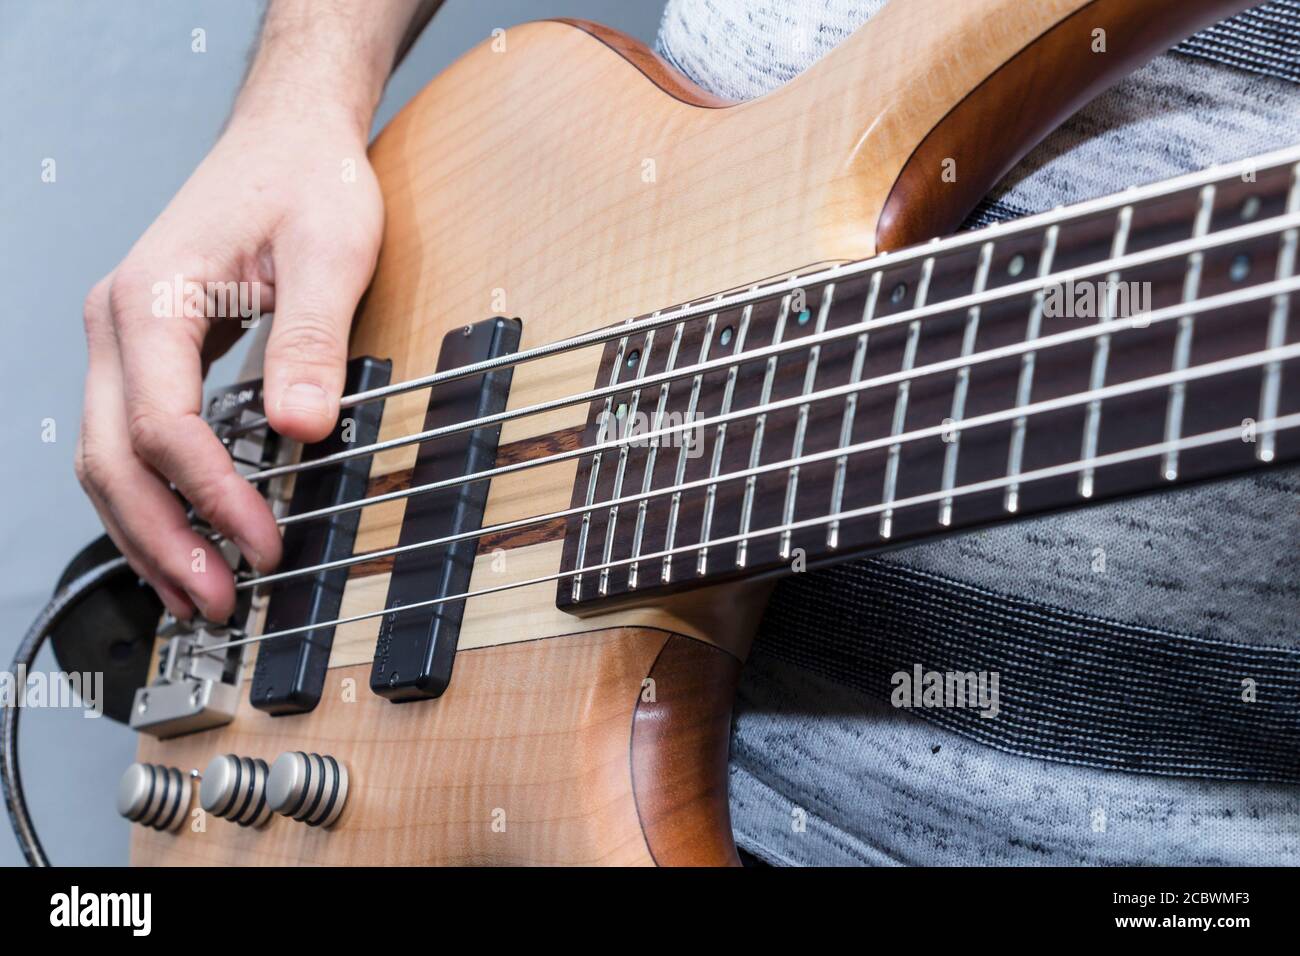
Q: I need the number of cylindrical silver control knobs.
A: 3